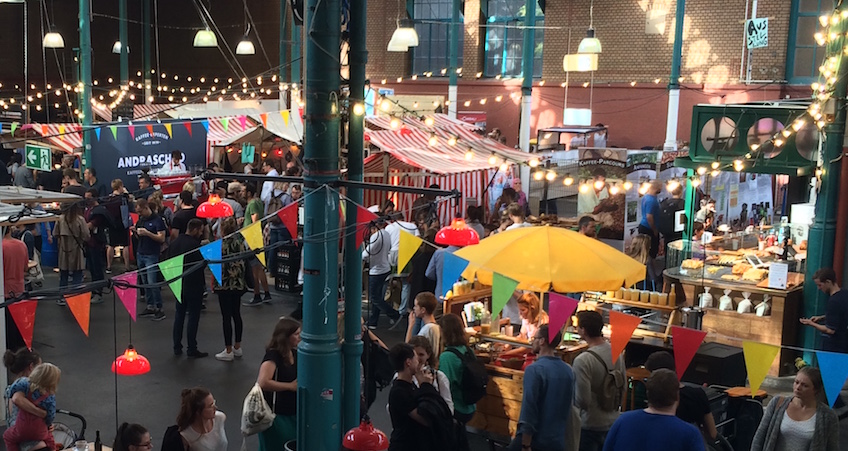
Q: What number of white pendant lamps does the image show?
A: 7